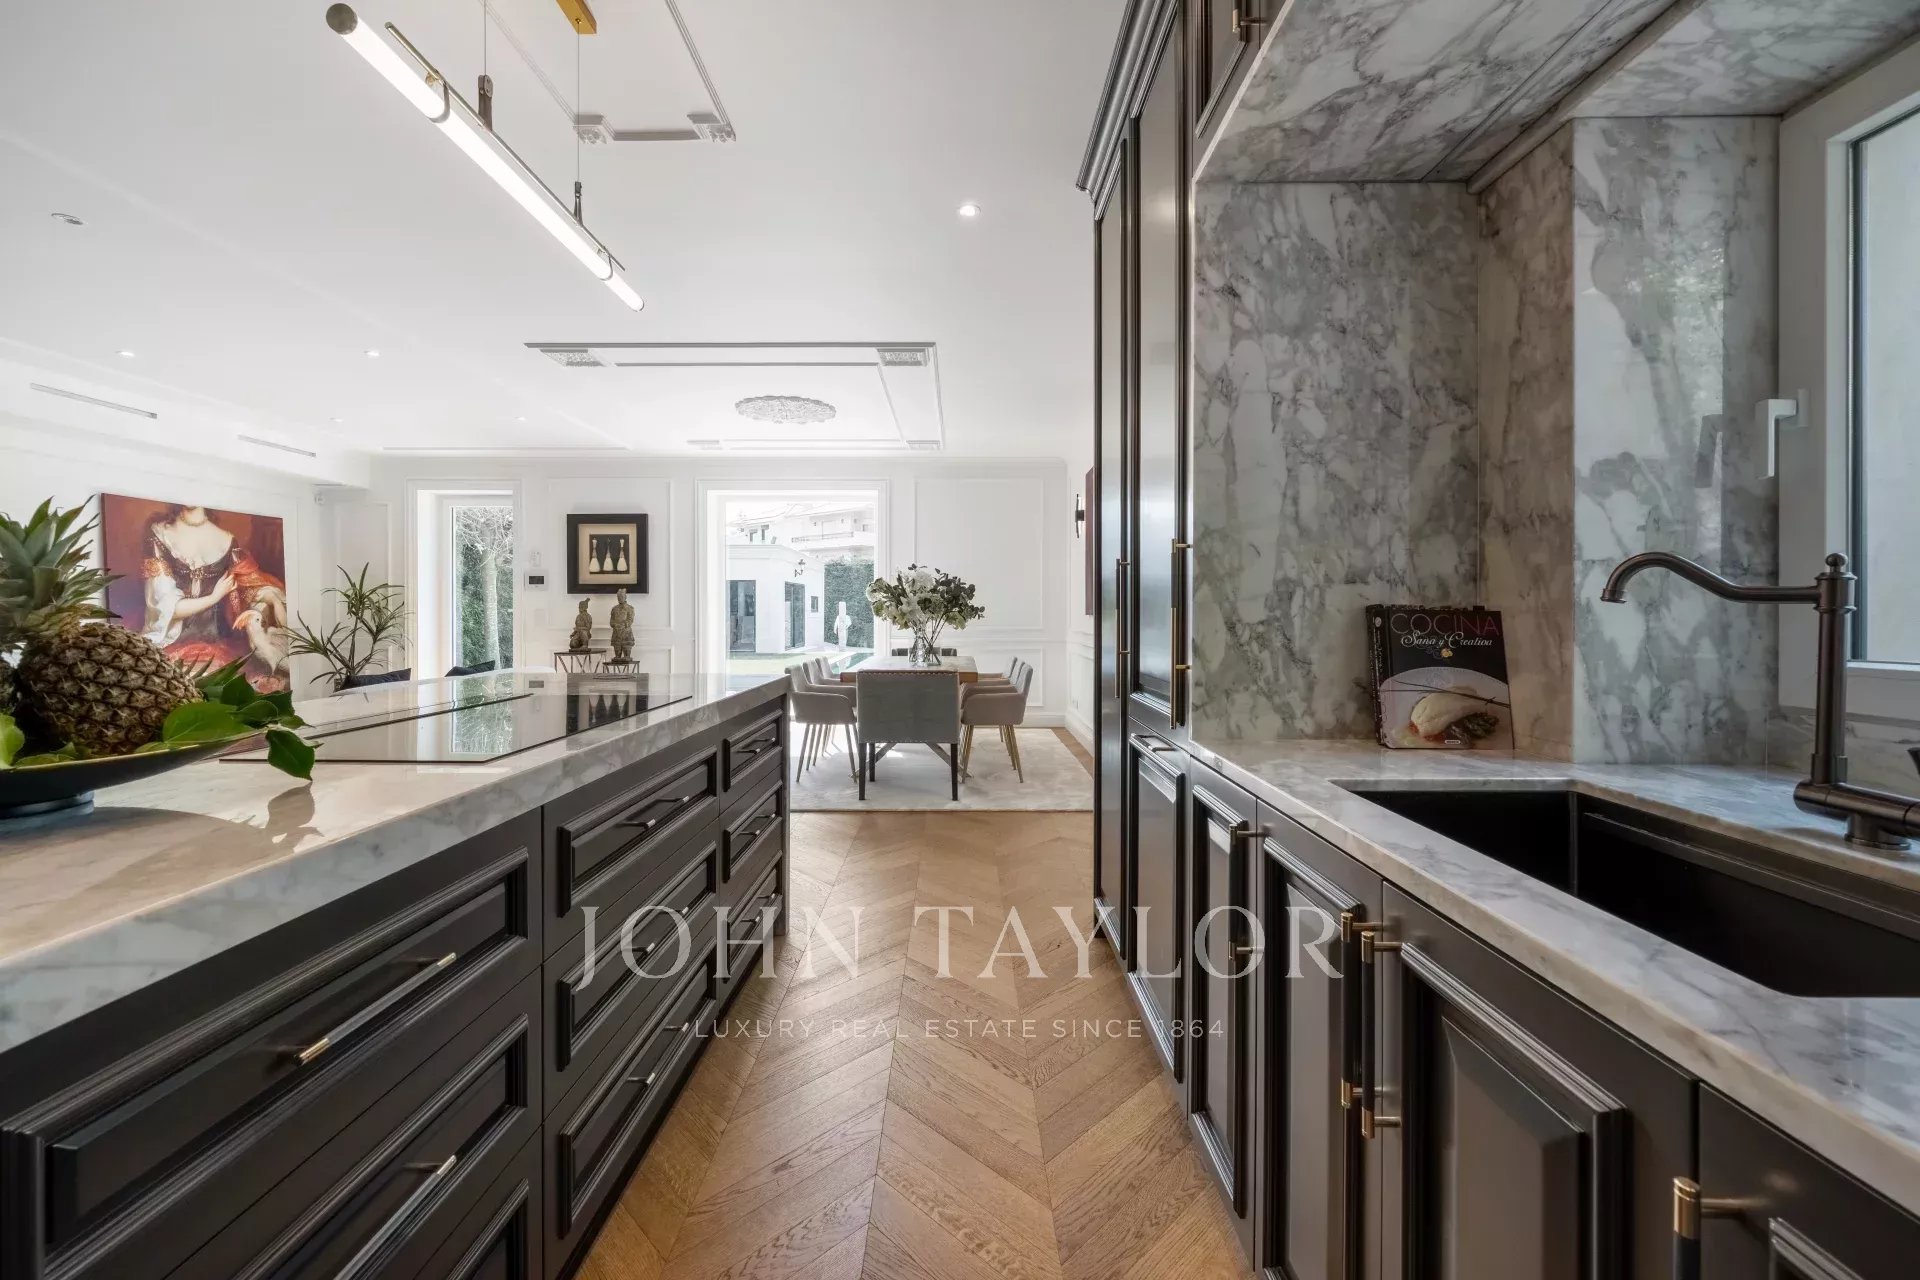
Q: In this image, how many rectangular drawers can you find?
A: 9